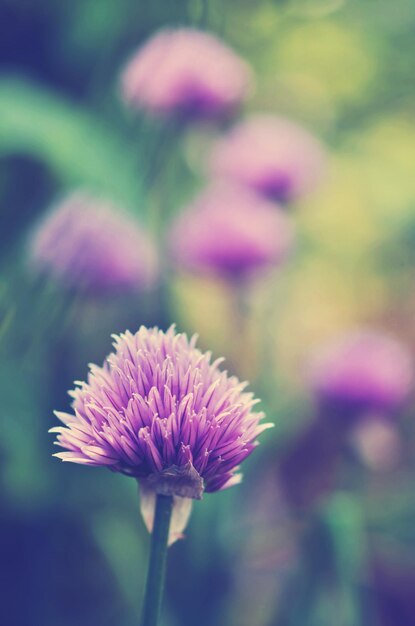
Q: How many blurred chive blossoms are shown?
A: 5